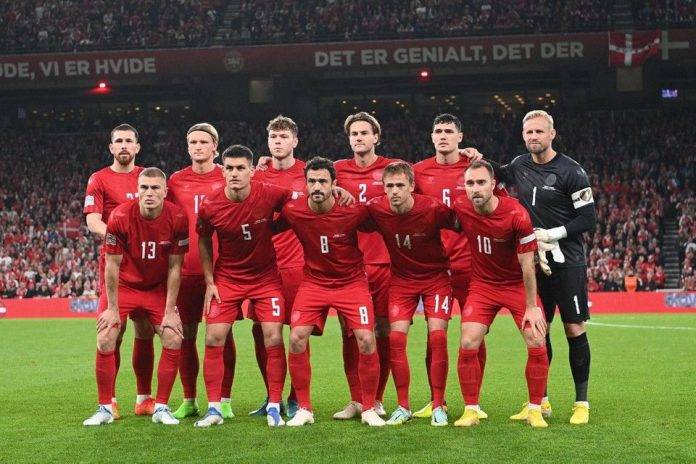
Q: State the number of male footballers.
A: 11